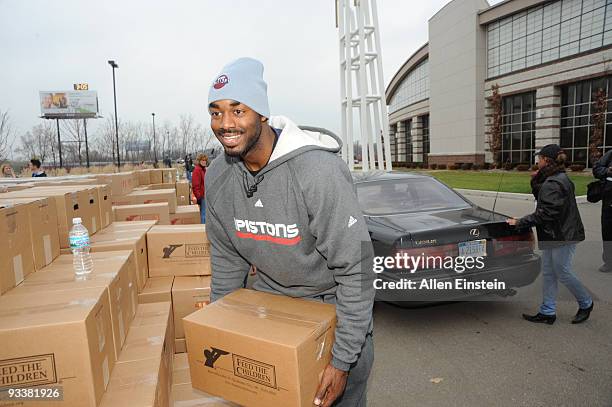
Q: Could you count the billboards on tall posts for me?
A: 1